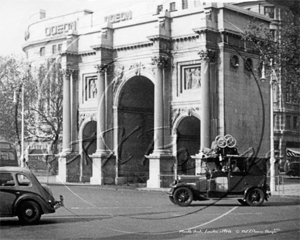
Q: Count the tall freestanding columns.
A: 4